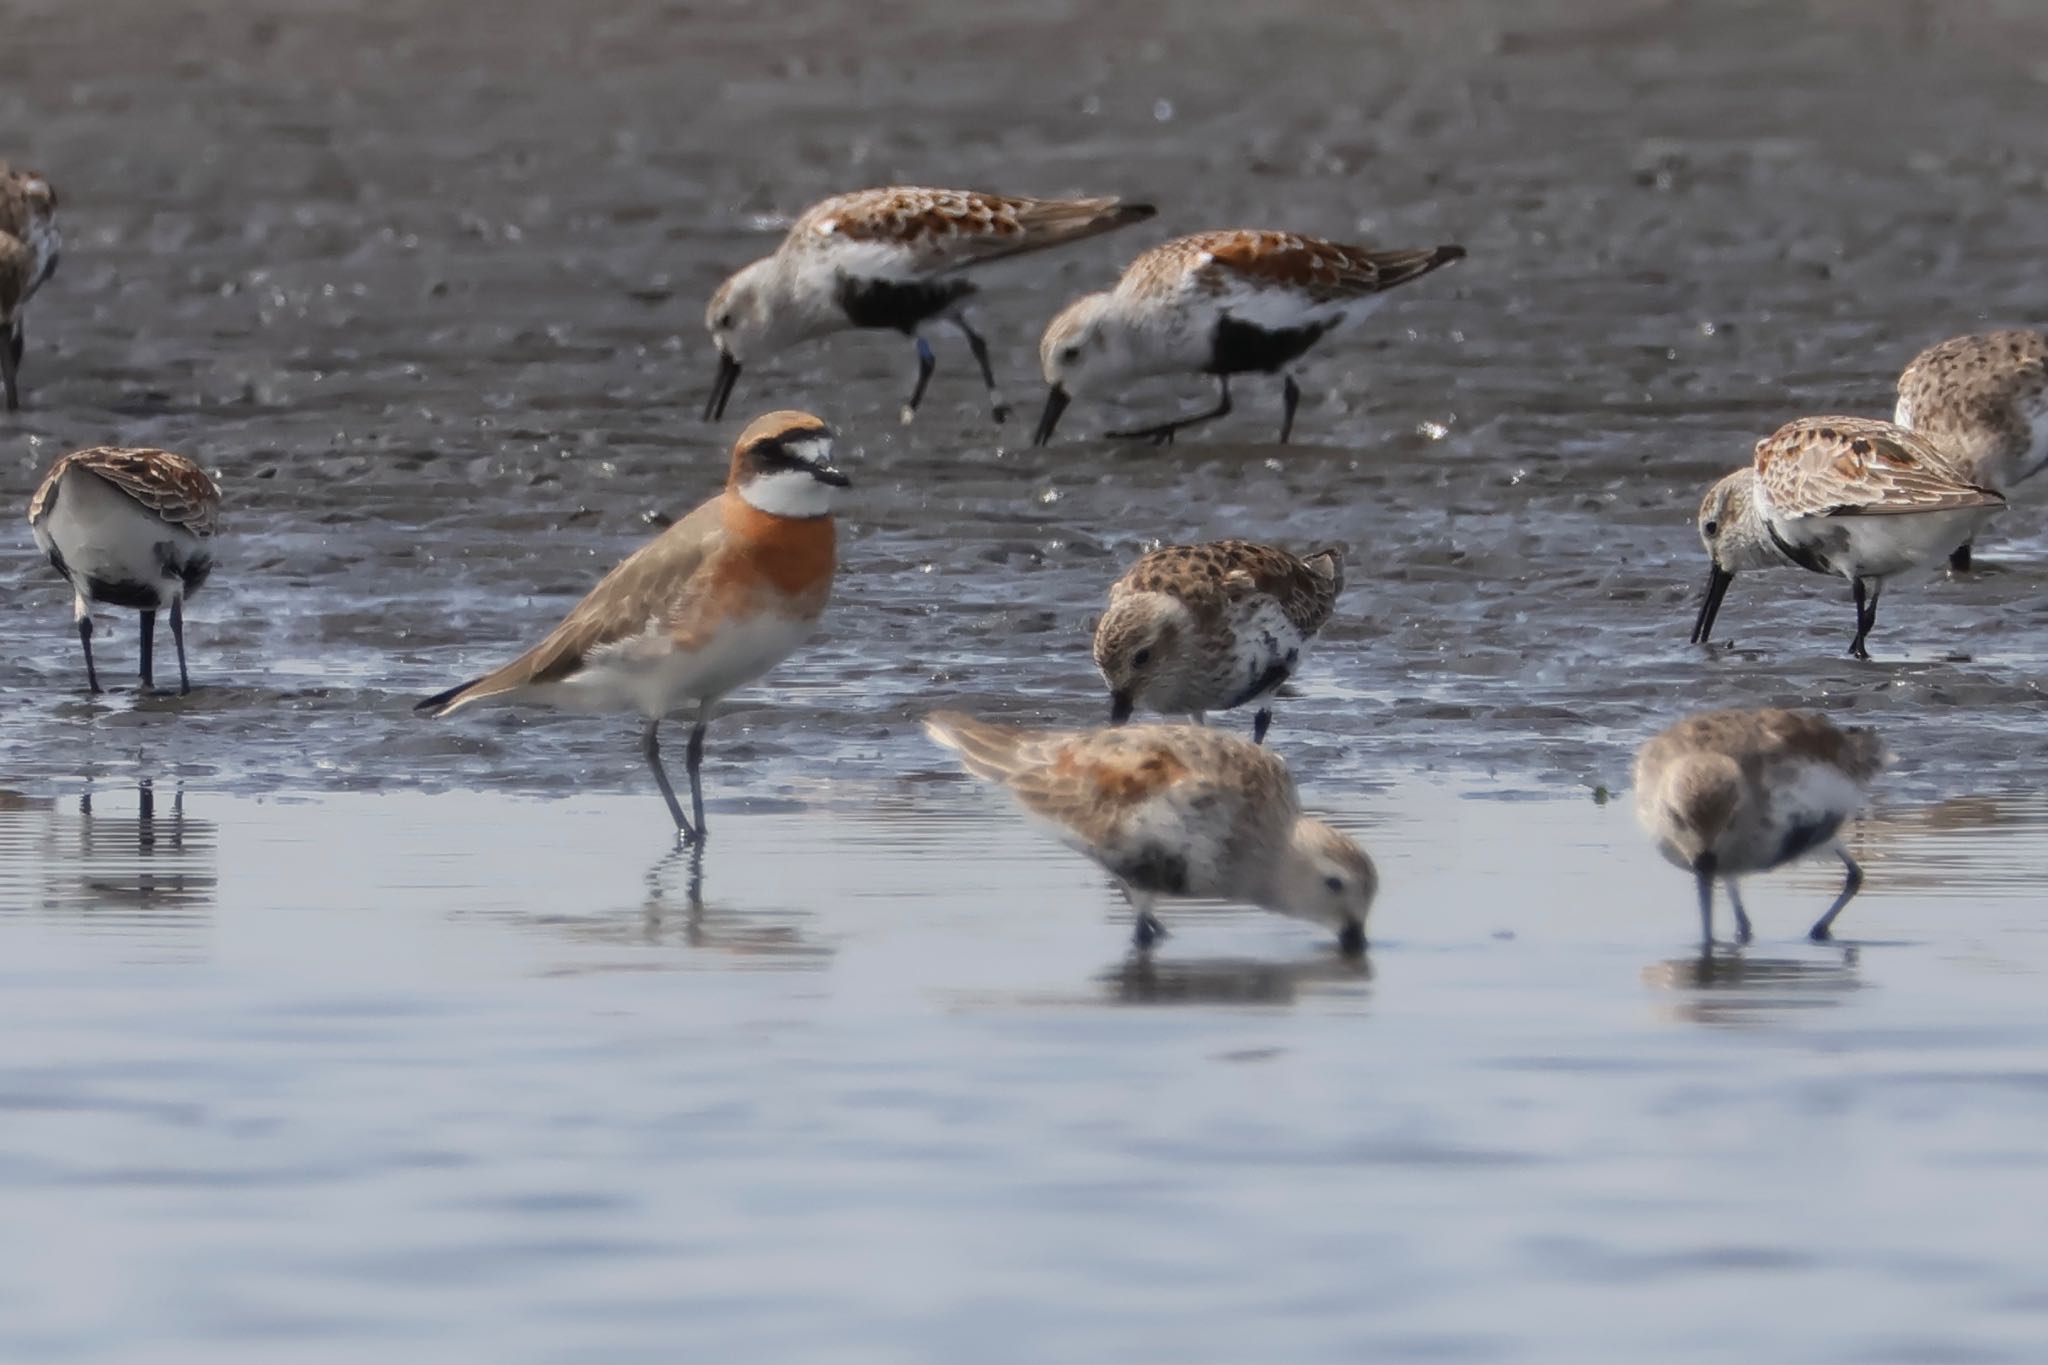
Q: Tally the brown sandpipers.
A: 9